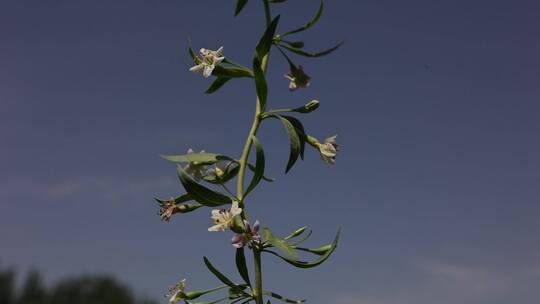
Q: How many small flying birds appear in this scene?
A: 0